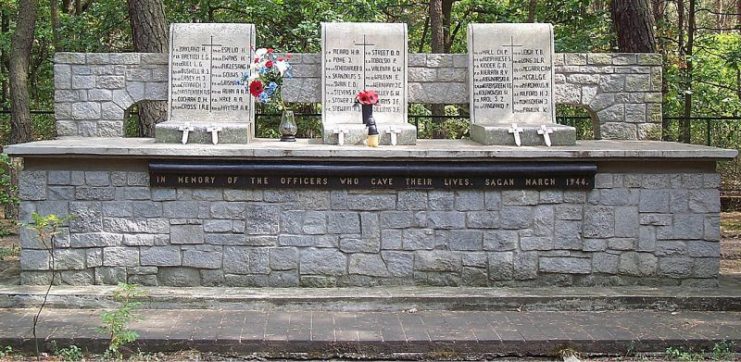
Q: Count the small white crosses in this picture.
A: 6